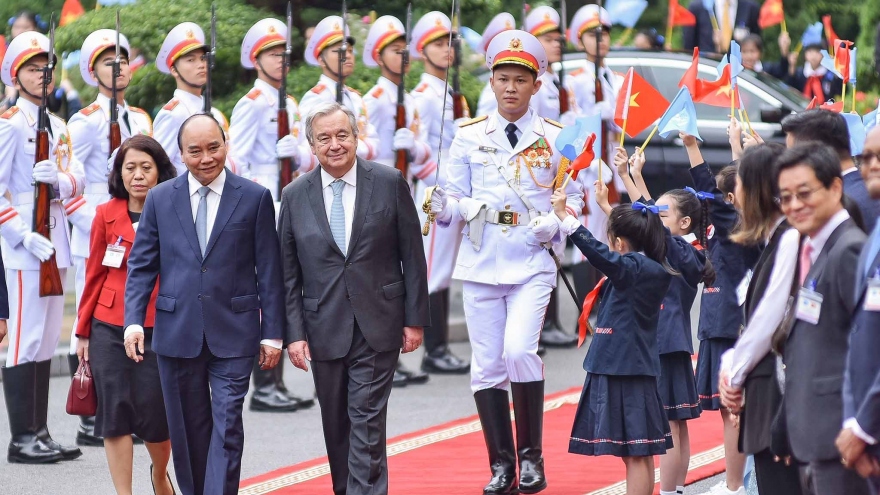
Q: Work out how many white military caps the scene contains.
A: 11